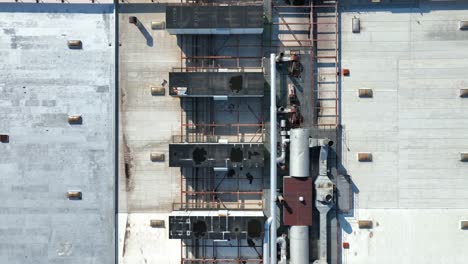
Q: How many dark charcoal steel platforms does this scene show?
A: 4